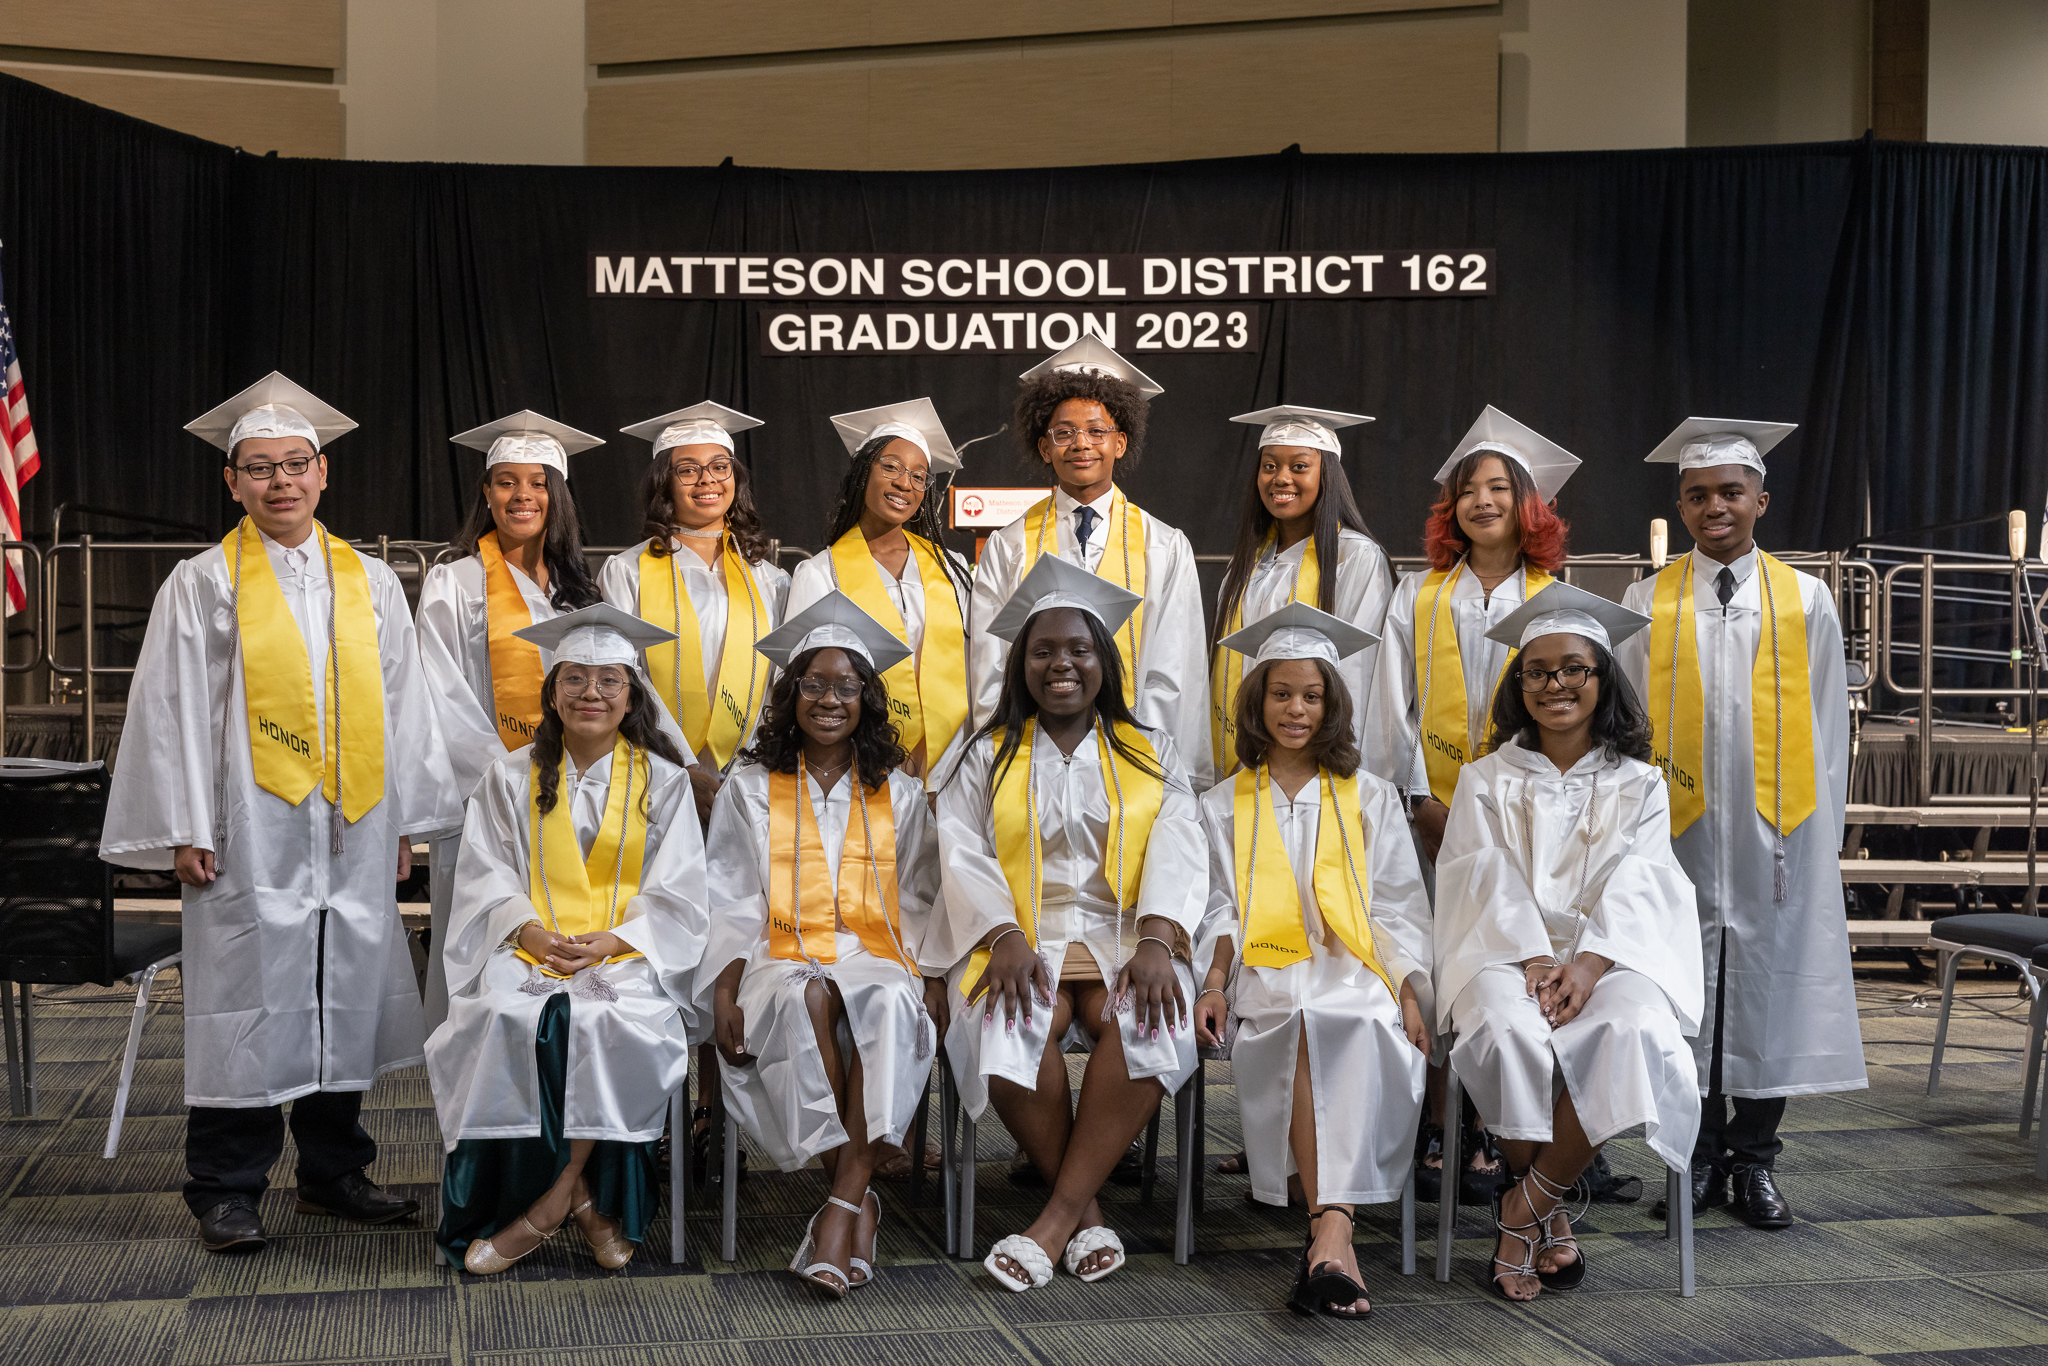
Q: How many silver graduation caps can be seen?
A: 13